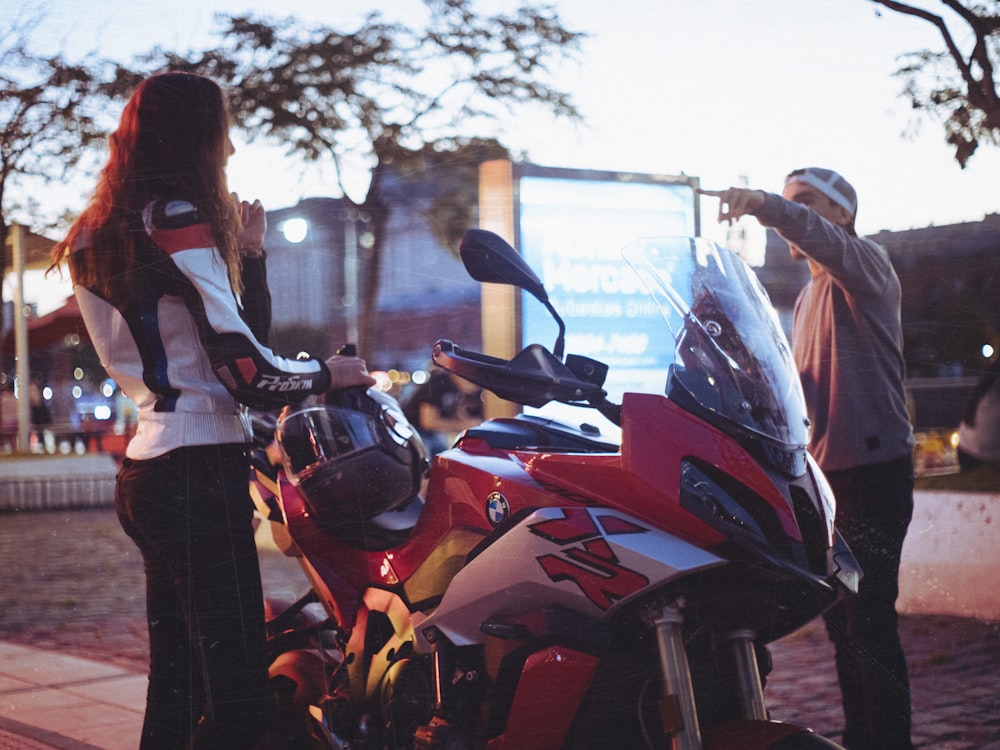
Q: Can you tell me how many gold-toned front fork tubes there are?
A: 2